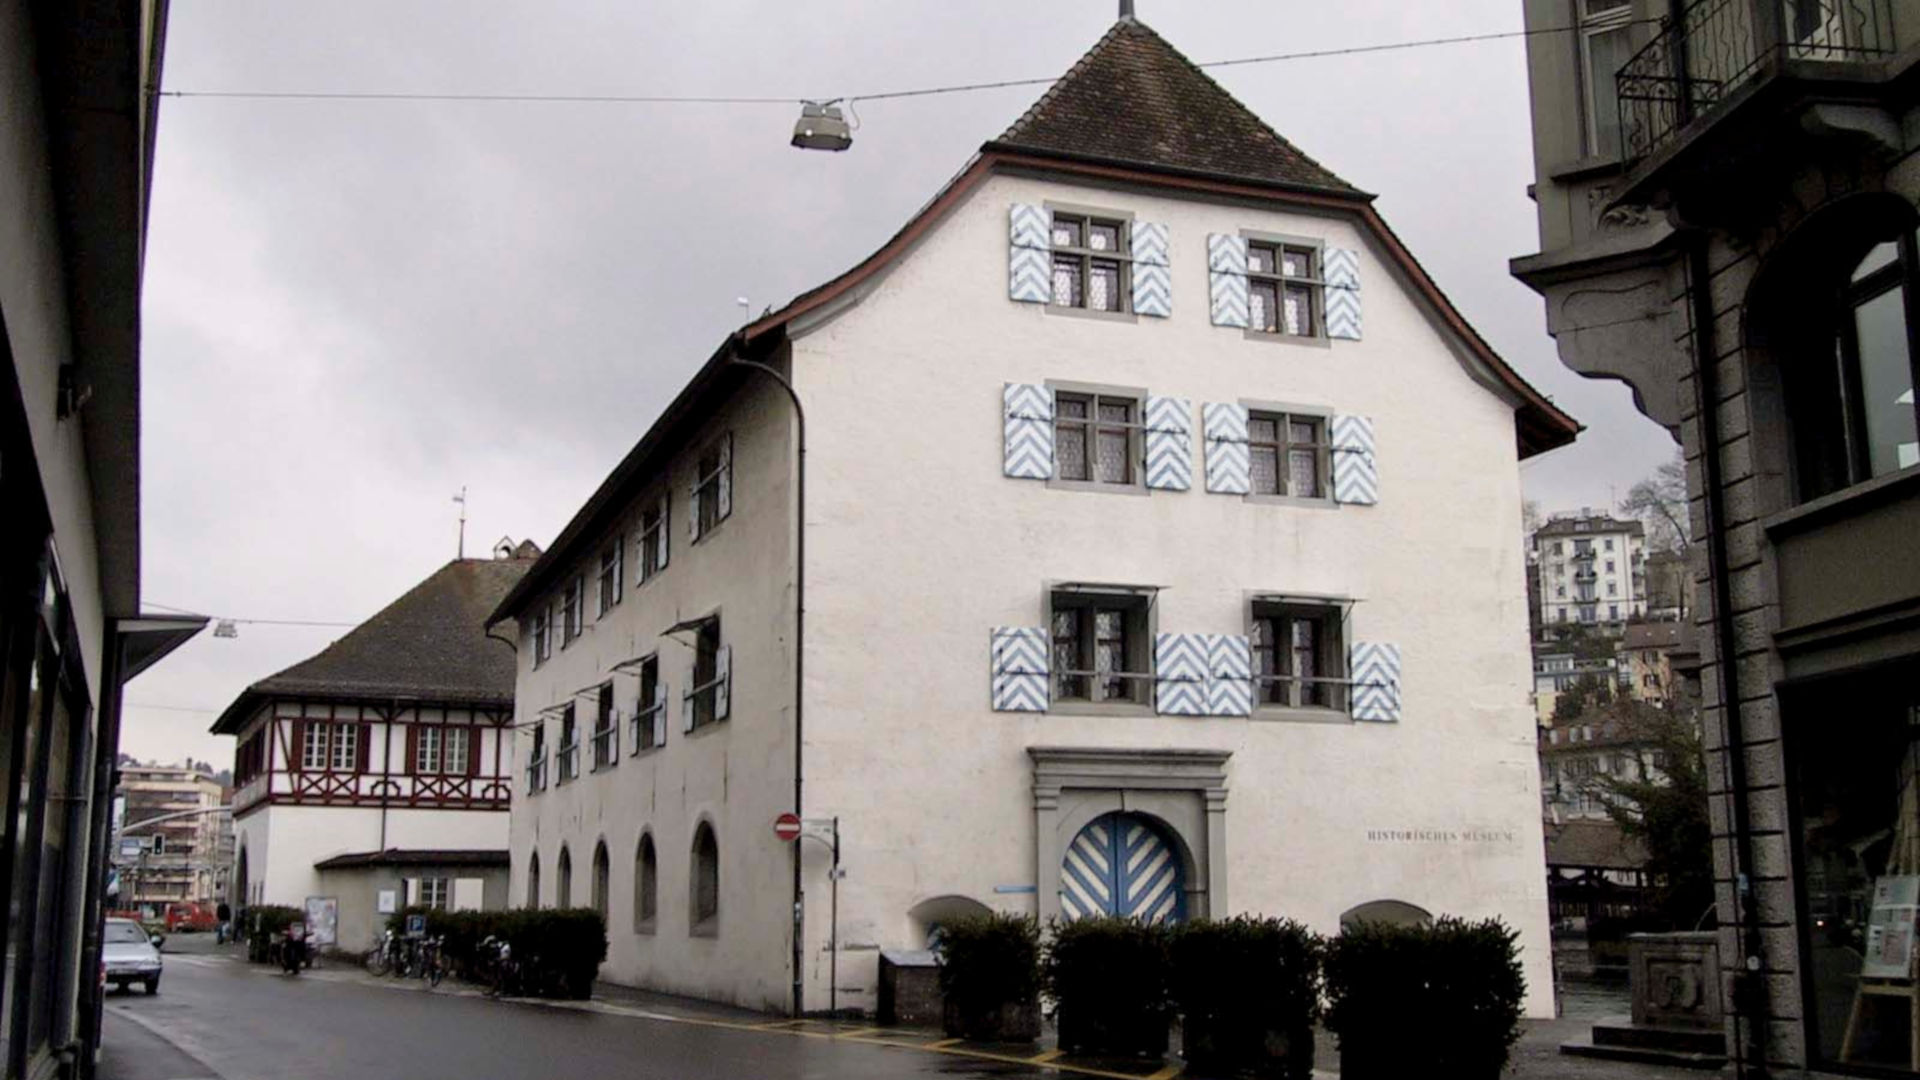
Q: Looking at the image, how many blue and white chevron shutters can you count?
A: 12